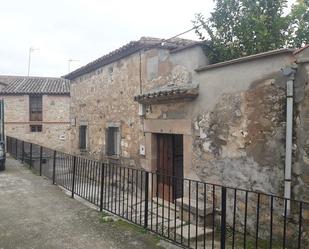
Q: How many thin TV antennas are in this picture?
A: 2